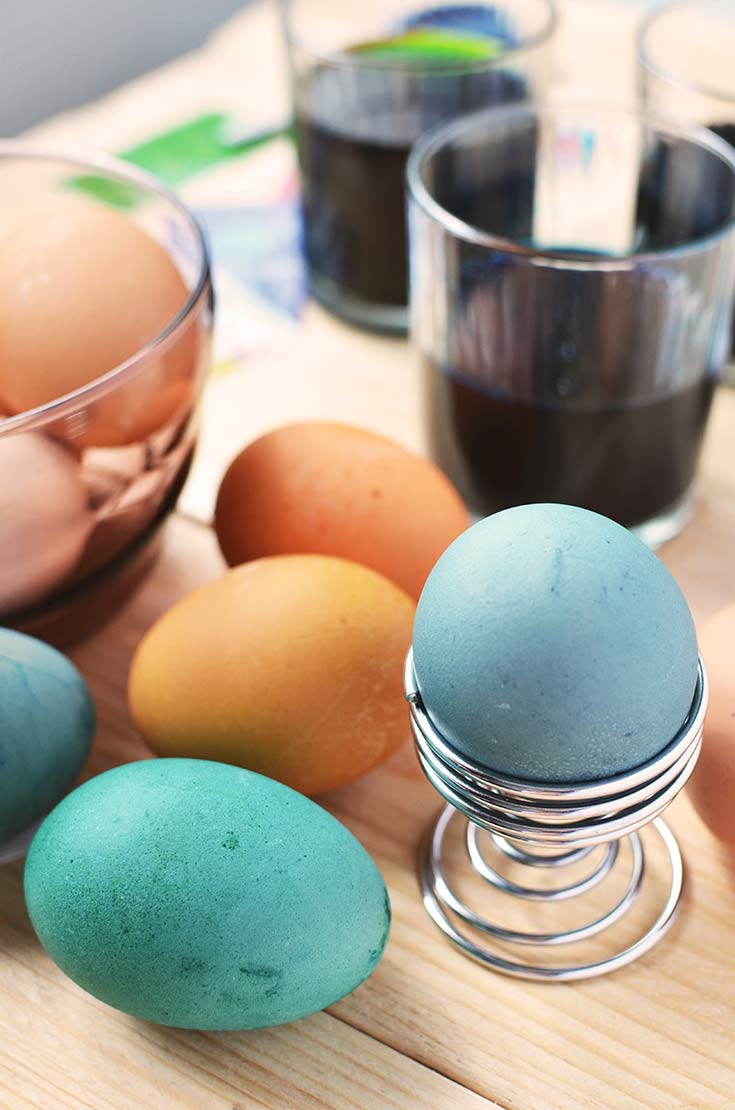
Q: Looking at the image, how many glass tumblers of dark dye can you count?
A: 3